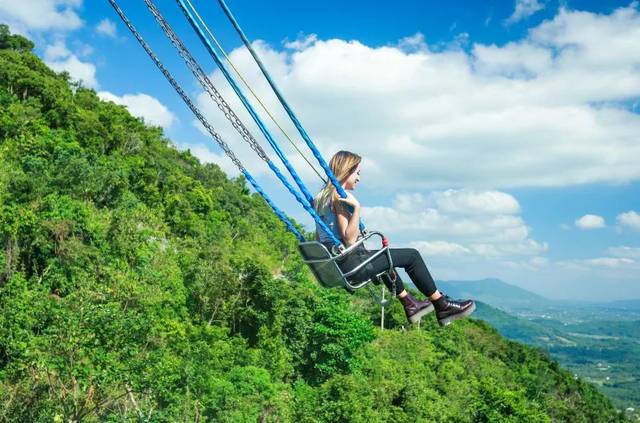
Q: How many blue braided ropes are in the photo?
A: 4